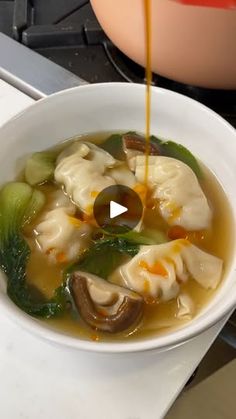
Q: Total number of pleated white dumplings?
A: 4